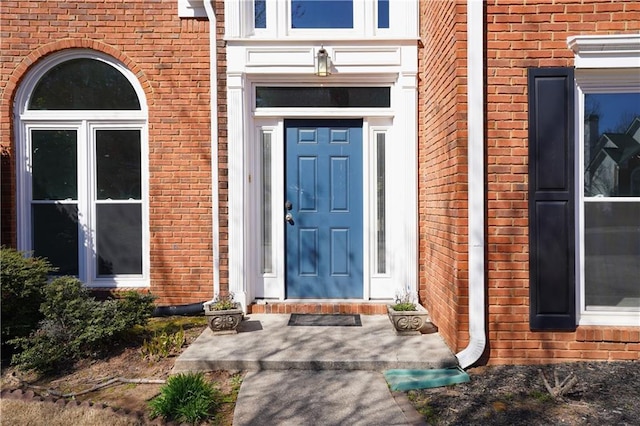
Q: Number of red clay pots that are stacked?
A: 0